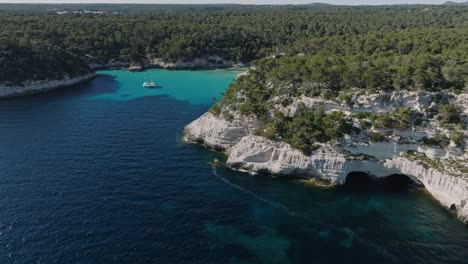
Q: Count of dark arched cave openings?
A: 2